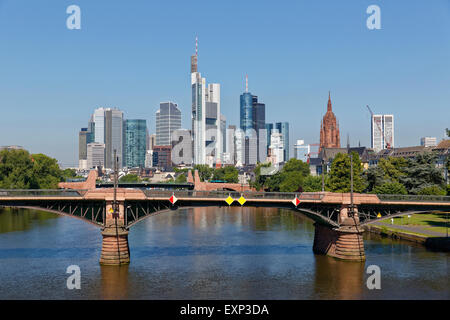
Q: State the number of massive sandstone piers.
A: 2